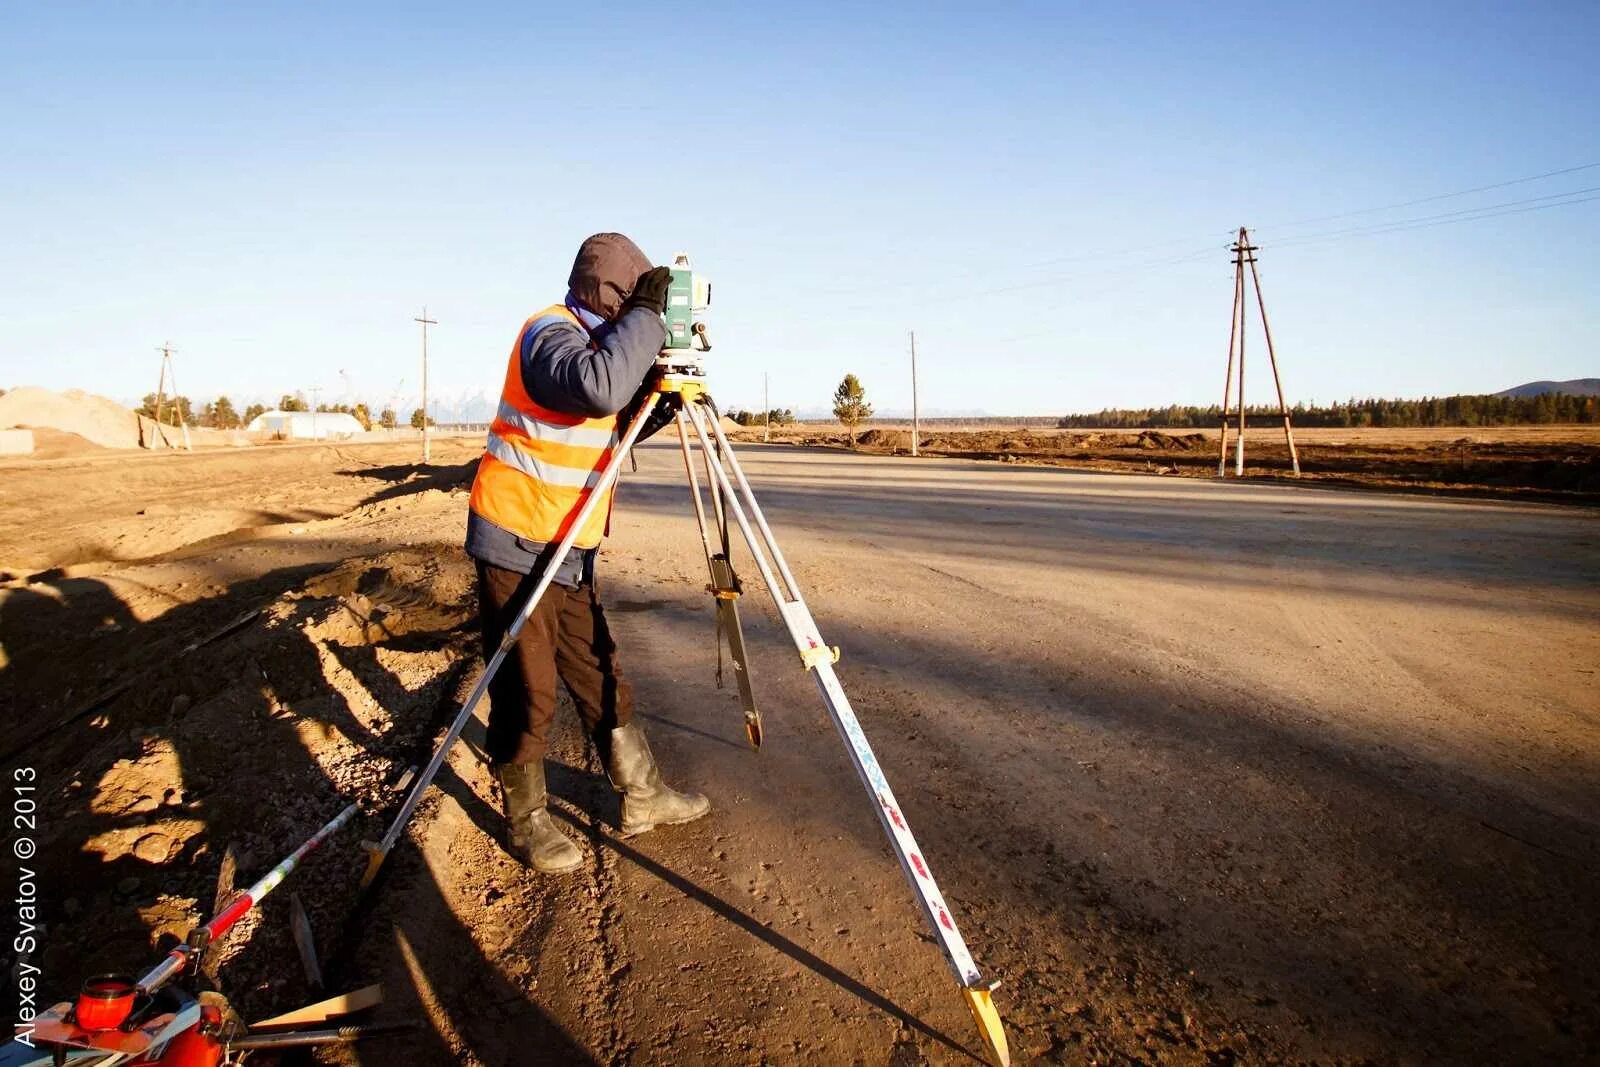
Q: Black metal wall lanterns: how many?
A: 0